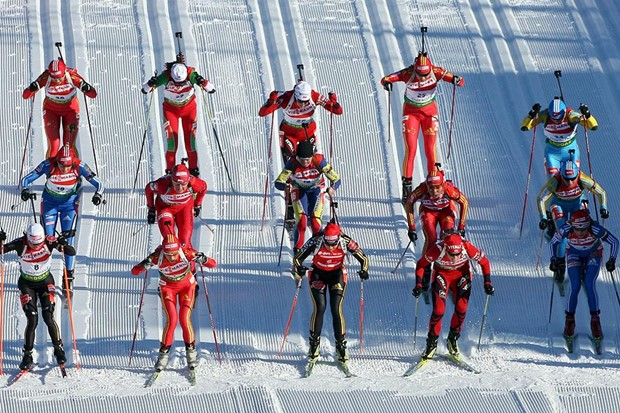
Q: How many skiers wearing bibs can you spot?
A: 15